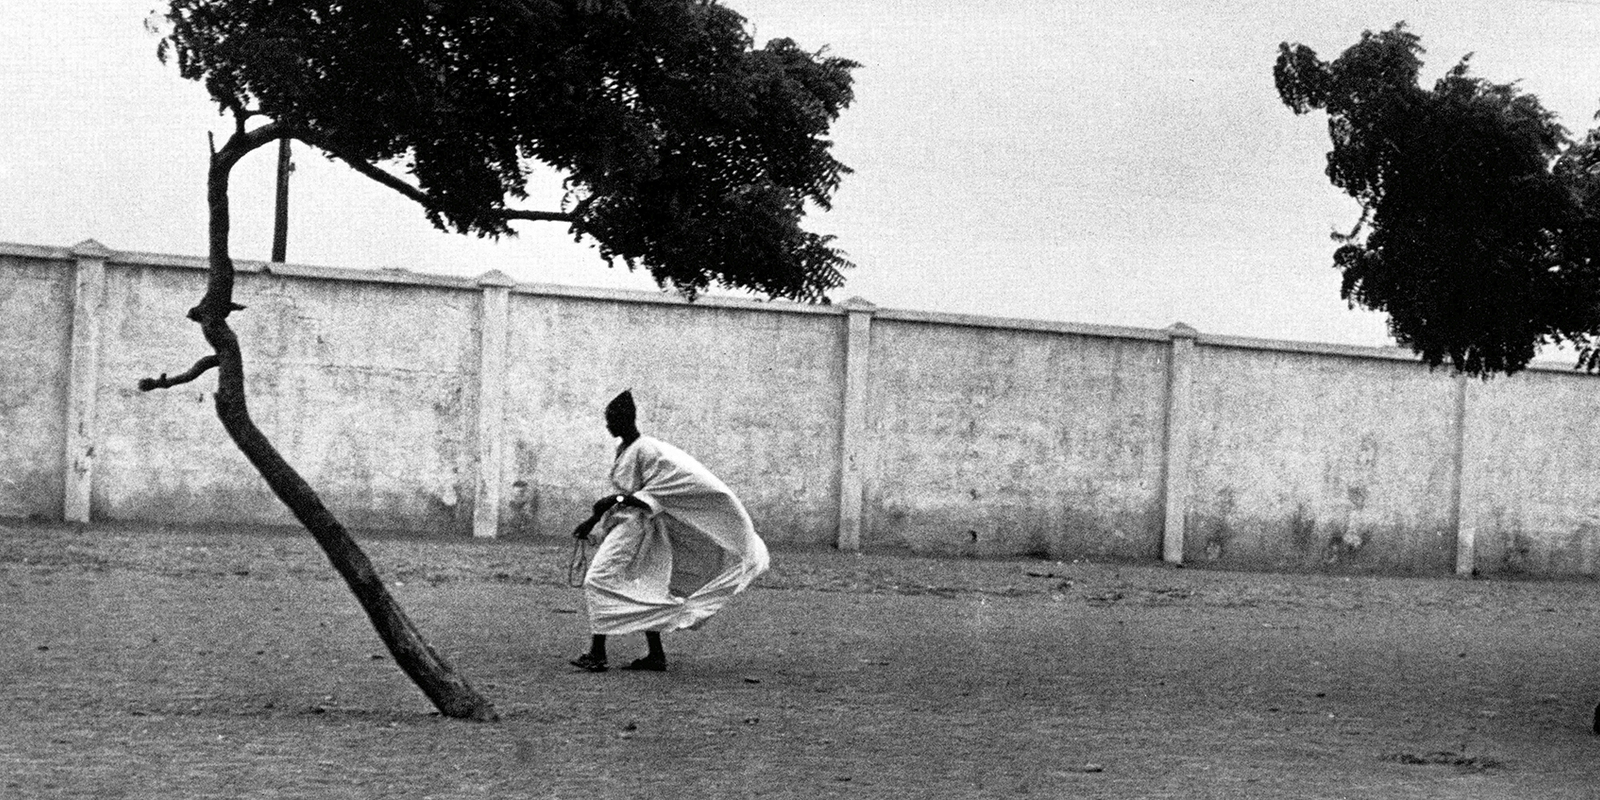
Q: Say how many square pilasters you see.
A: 5